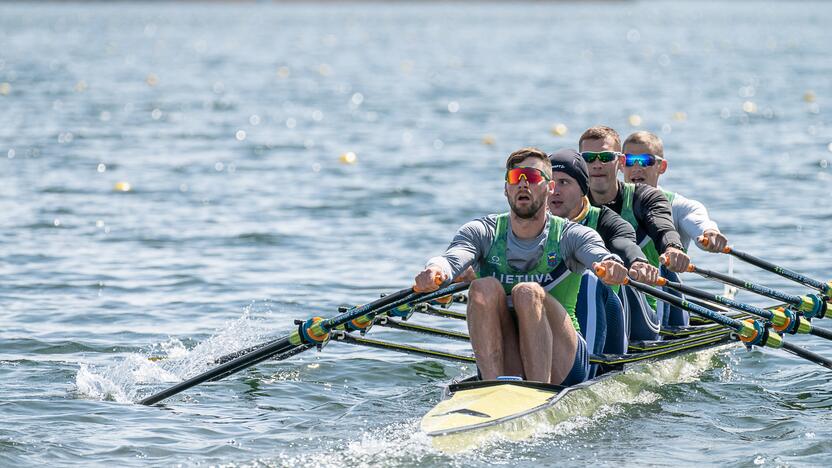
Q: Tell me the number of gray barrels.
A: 0